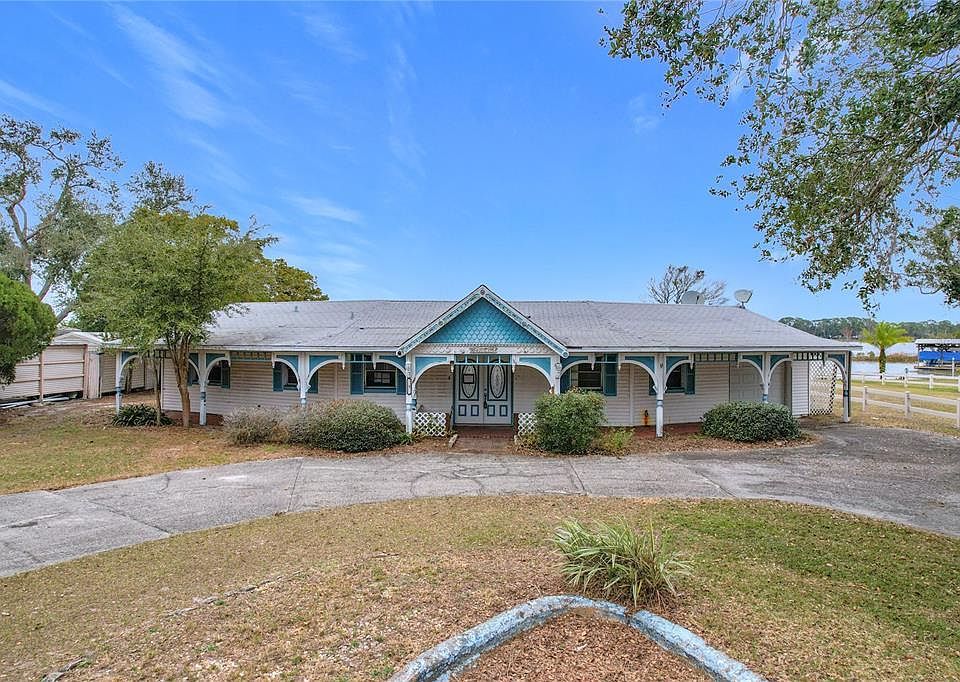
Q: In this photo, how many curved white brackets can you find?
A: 14